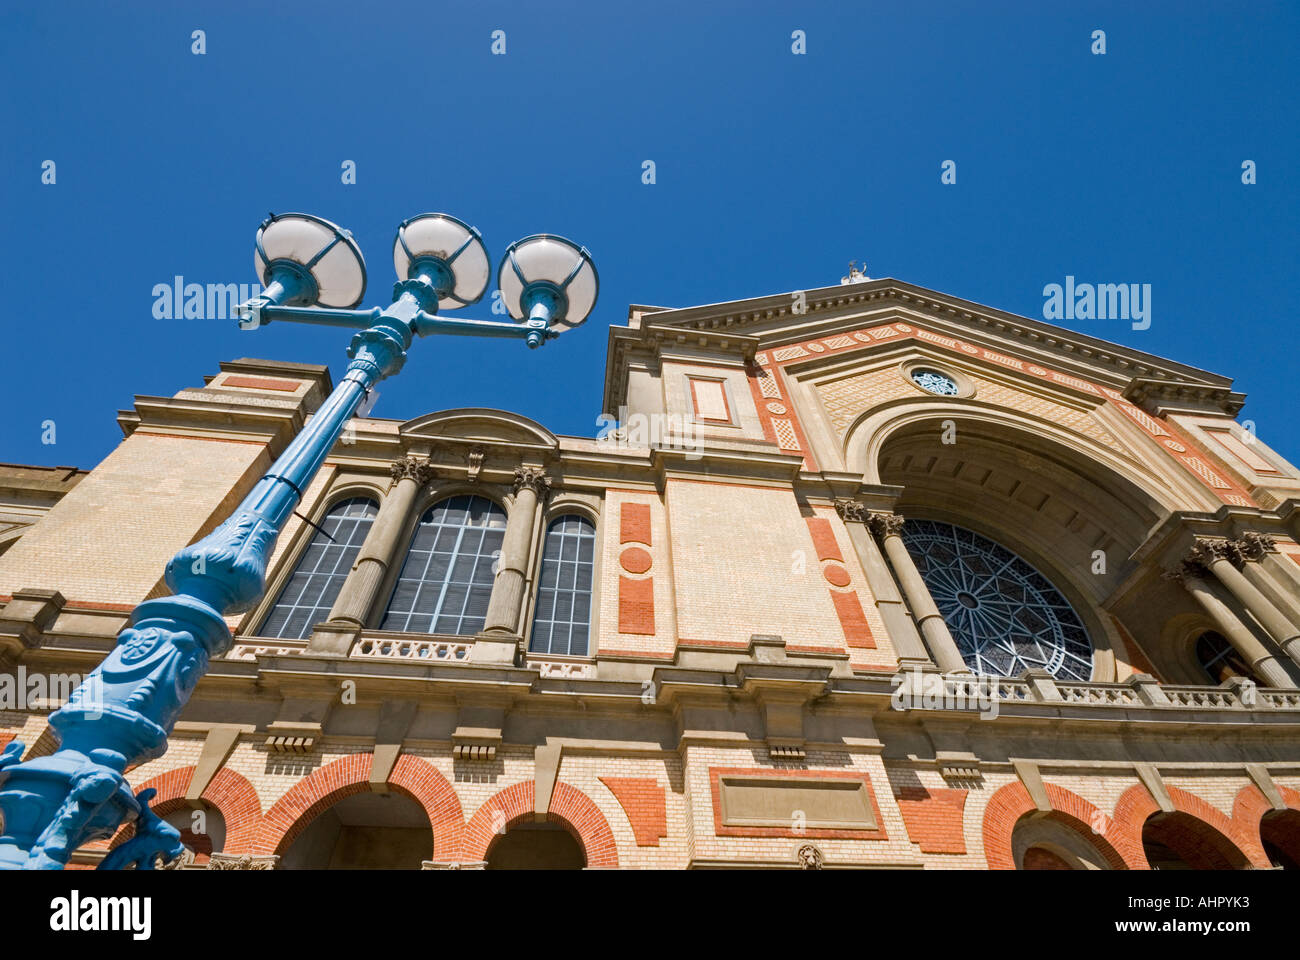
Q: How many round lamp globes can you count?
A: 3